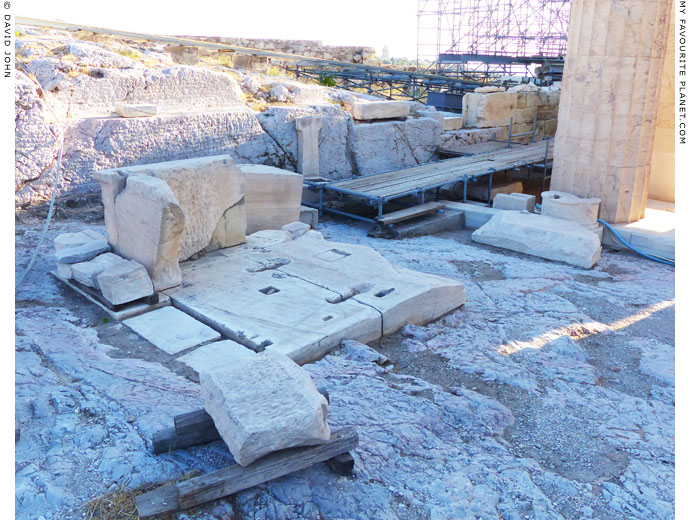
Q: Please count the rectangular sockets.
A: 4